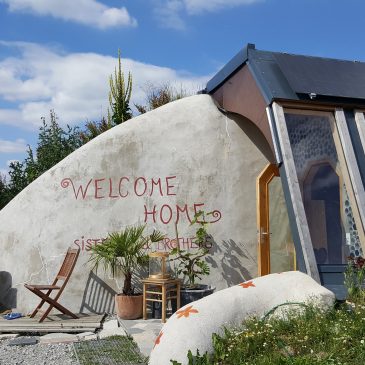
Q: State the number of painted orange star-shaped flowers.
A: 3